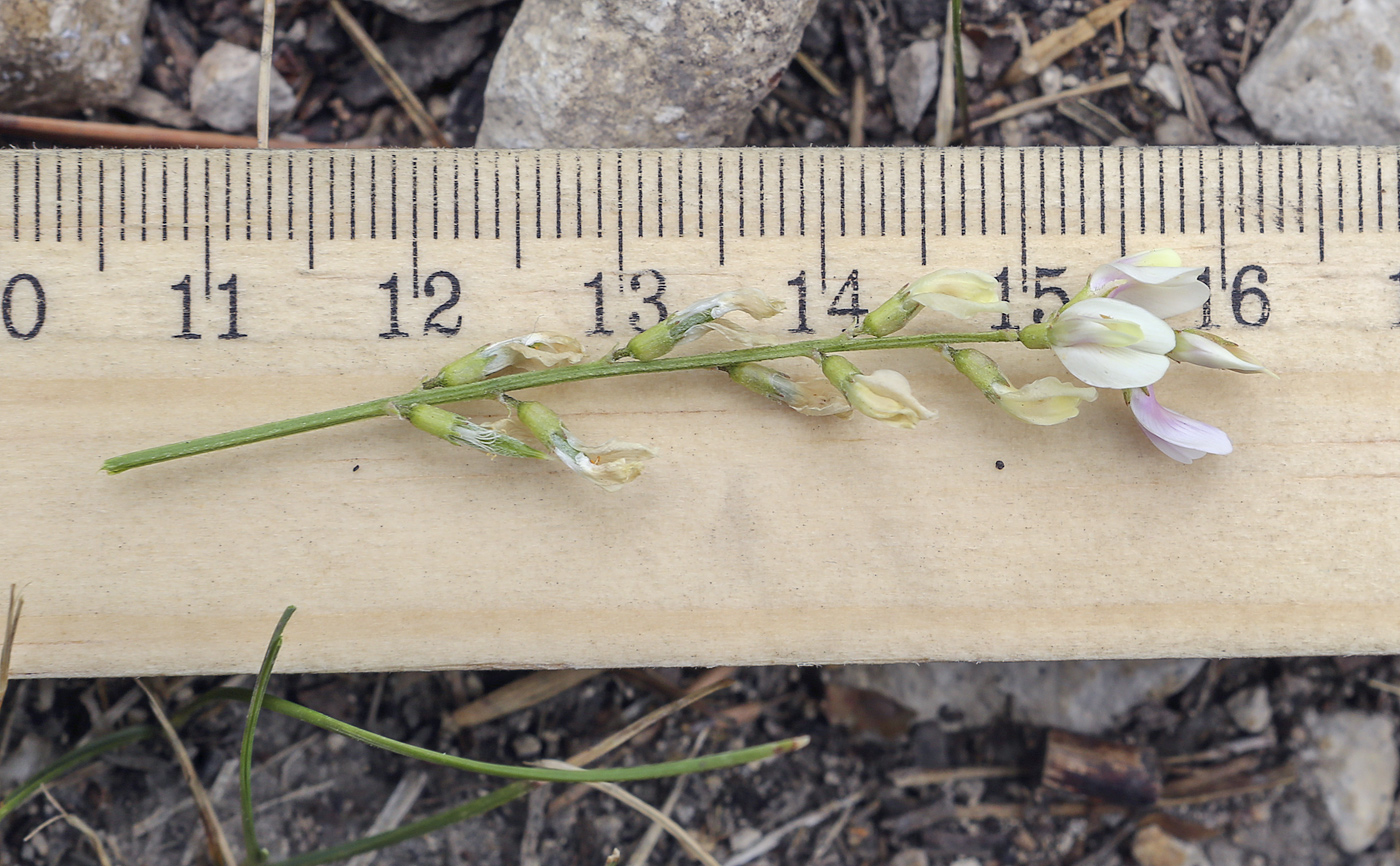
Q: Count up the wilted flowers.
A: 8